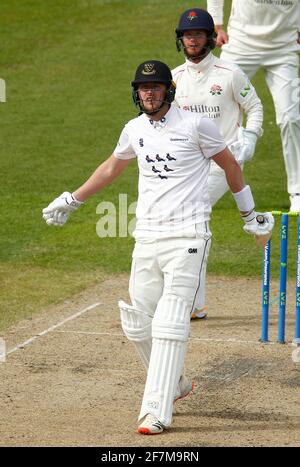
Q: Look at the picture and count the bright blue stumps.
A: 3